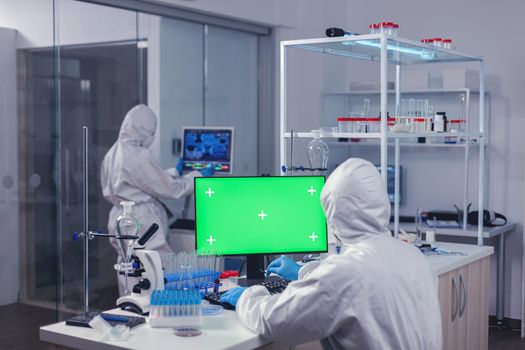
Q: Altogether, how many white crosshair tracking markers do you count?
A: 5